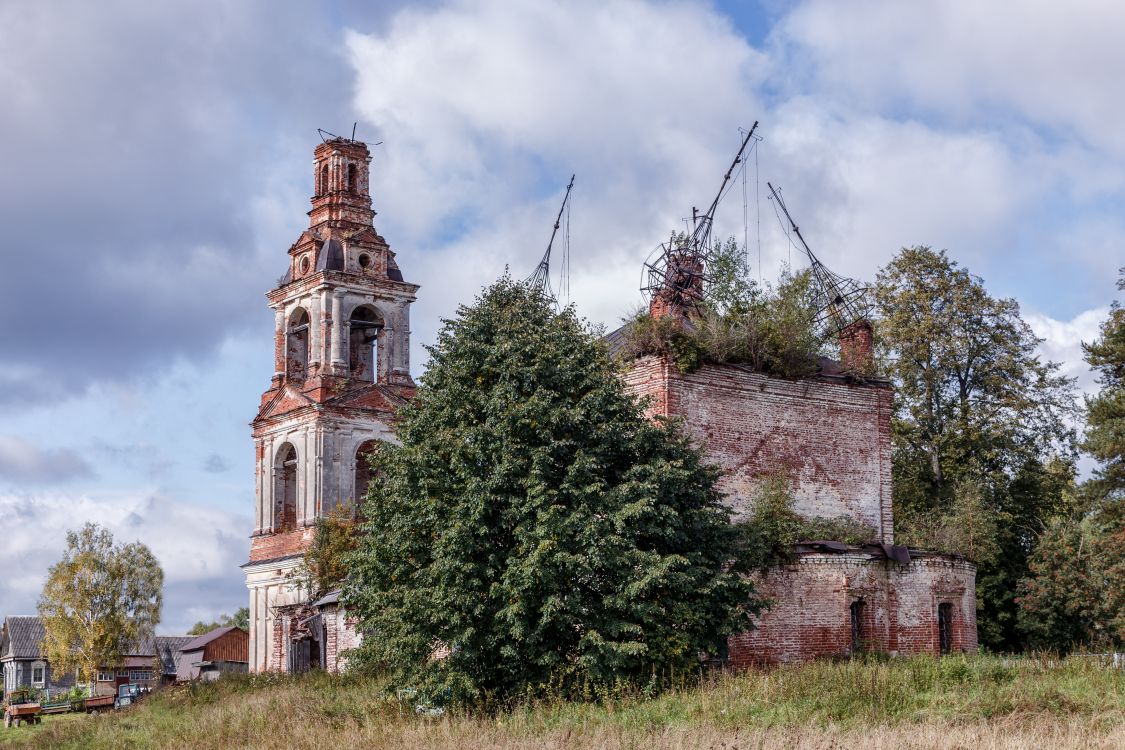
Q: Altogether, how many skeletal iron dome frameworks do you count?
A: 3